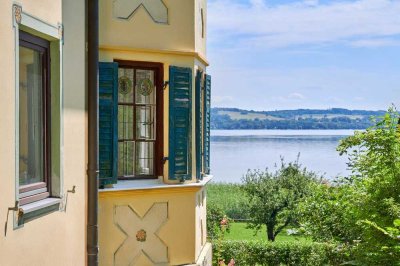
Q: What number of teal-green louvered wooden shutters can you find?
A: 4